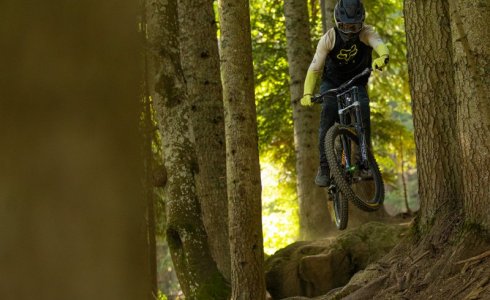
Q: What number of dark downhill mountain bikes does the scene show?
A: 1